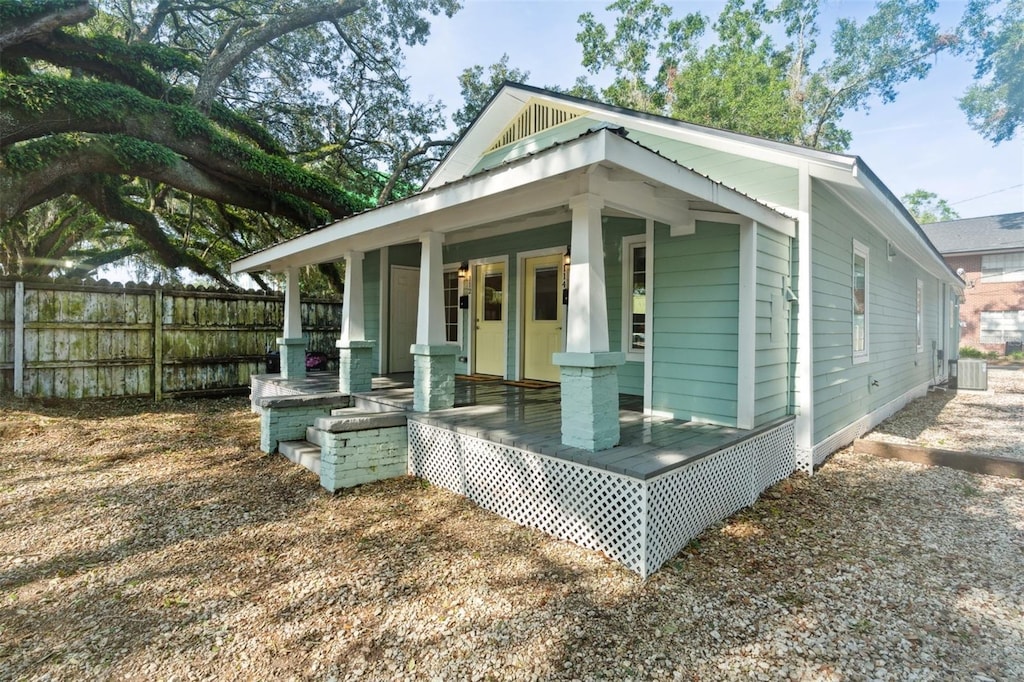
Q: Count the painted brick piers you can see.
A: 4